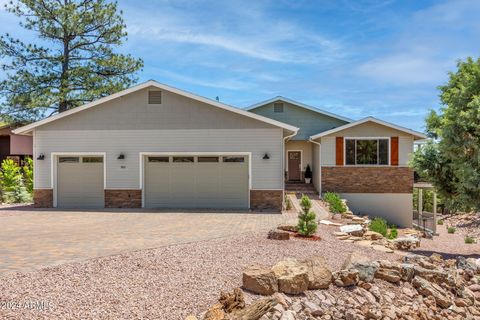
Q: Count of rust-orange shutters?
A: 2